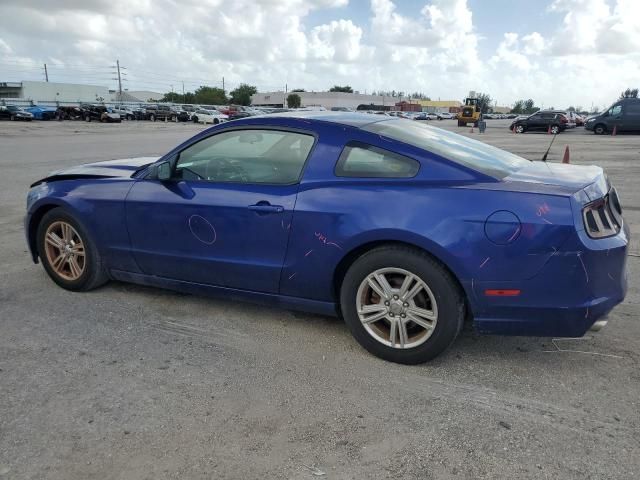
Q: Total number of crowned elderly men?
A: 0